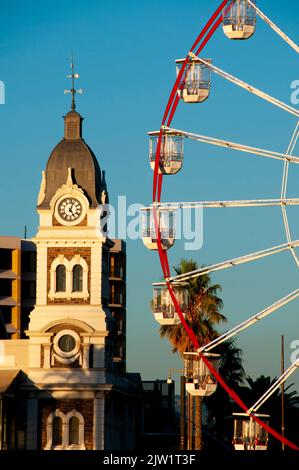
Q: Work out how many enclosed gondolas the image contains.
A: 7